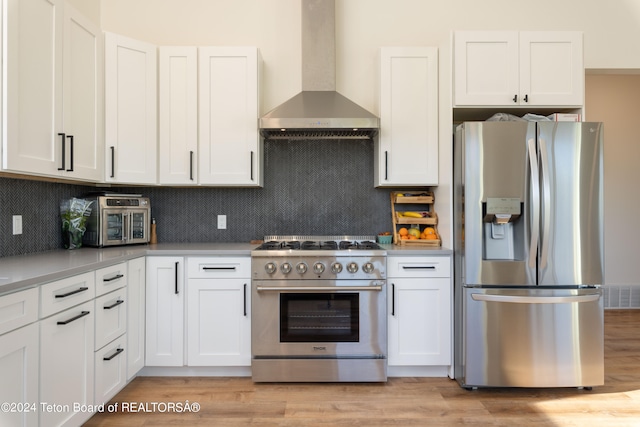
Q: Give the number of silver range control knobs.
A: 7